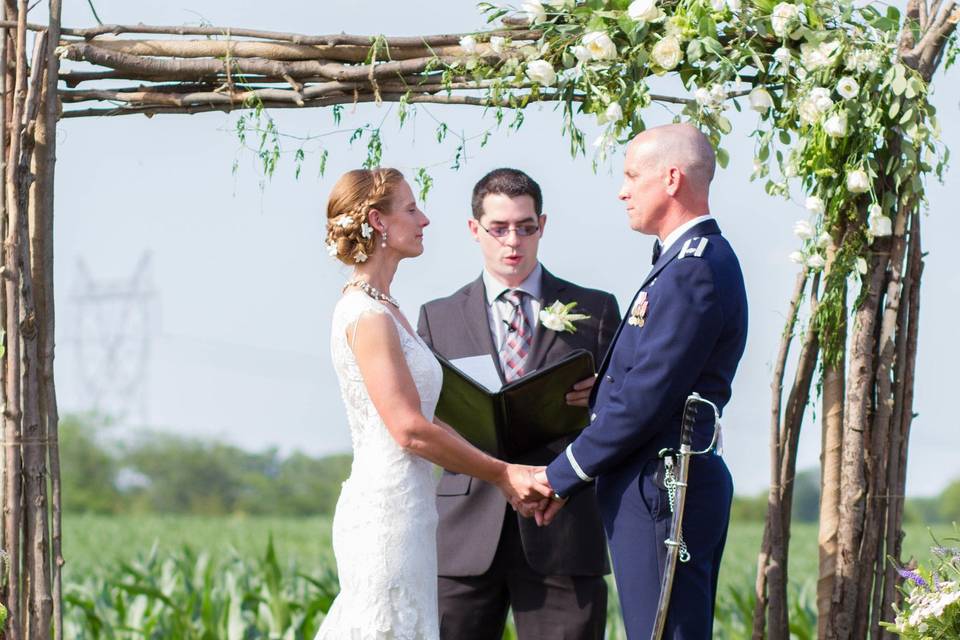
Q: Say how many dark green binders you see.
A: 1